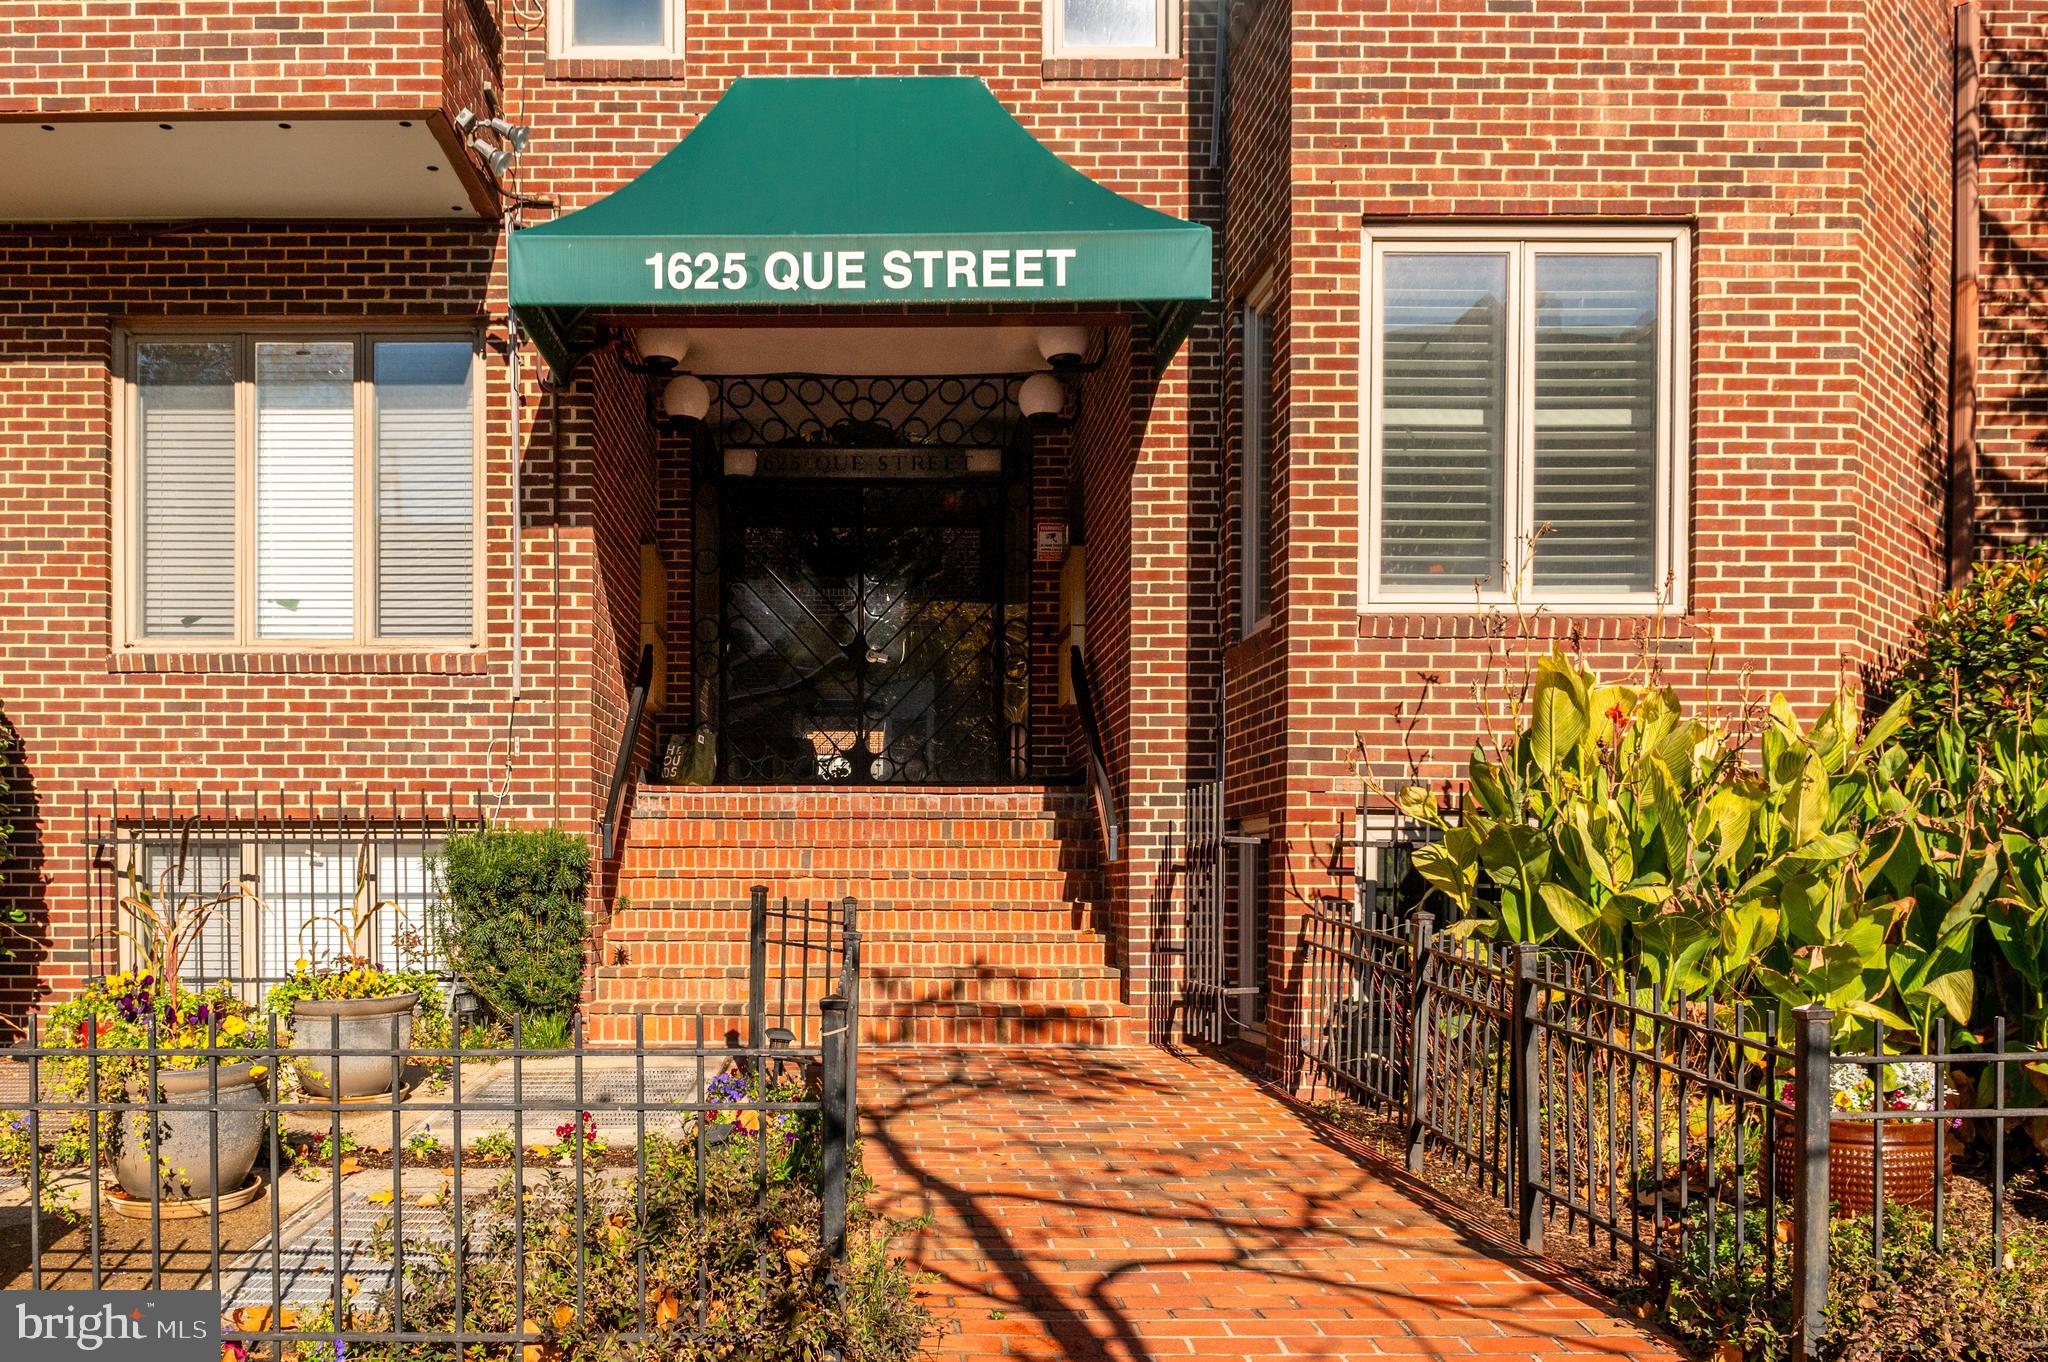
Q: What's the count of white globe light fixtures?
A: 4